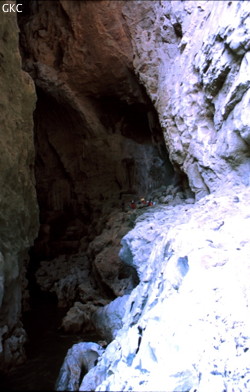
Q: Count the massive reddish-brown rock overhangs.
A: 1